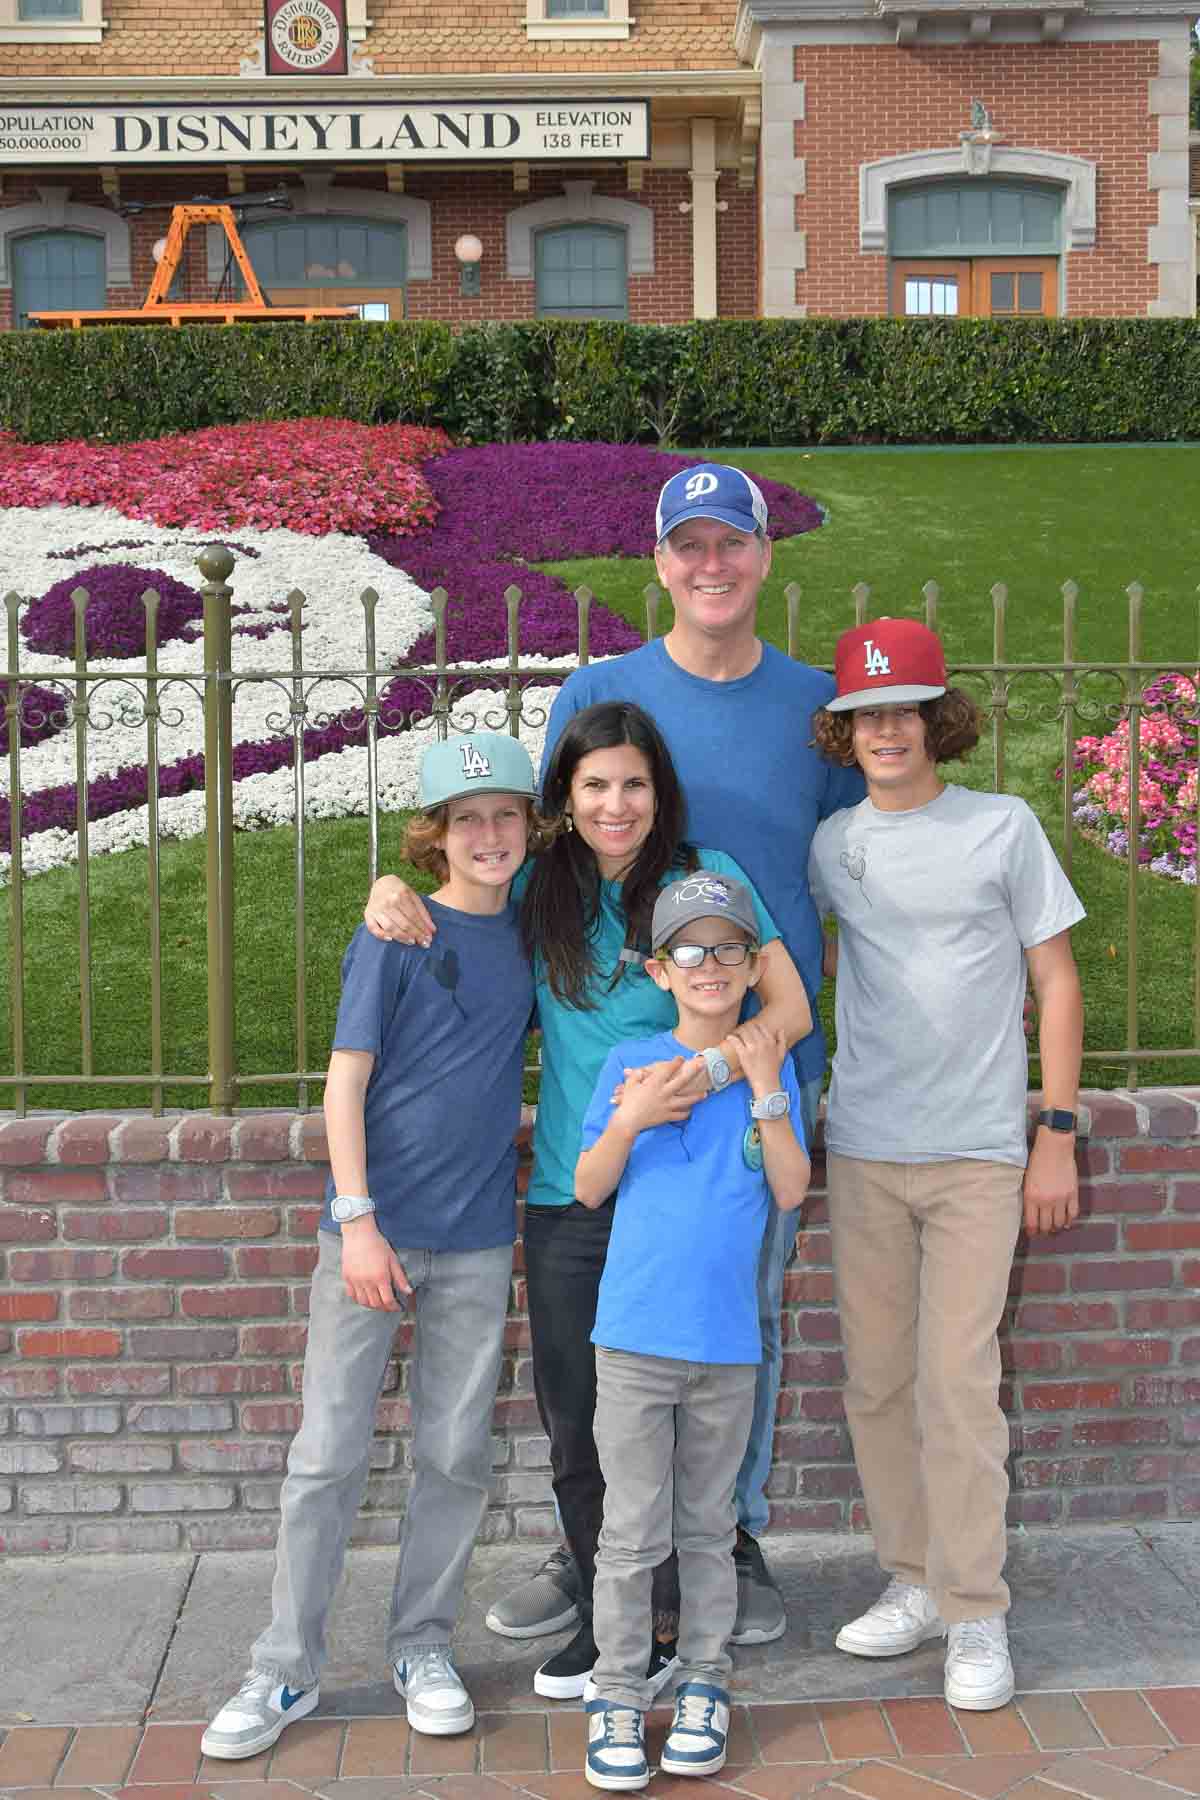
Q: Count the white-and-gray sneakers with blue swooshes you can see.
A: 2